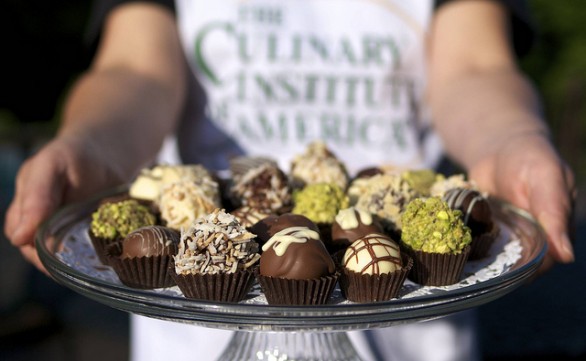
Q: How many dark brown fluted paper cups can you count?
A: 7